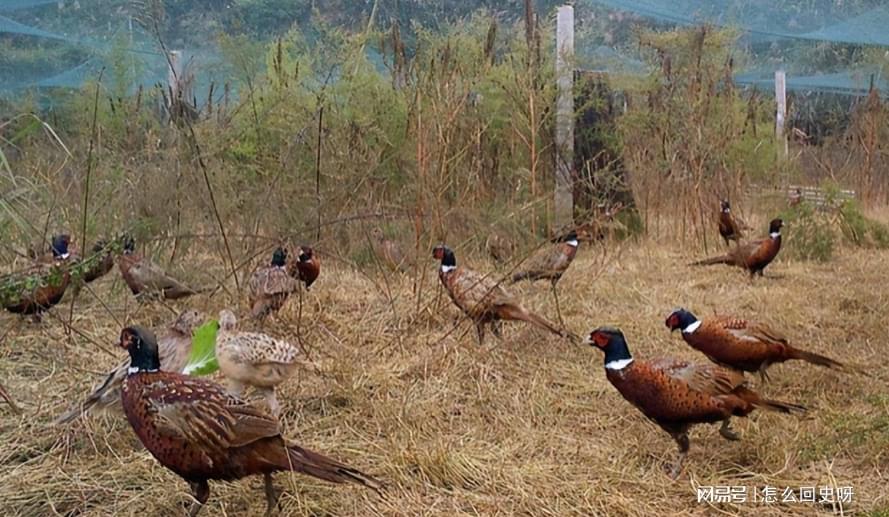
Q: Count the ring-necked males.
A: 12